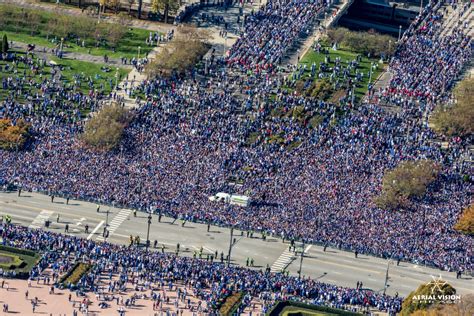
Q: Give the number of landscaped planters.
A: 4